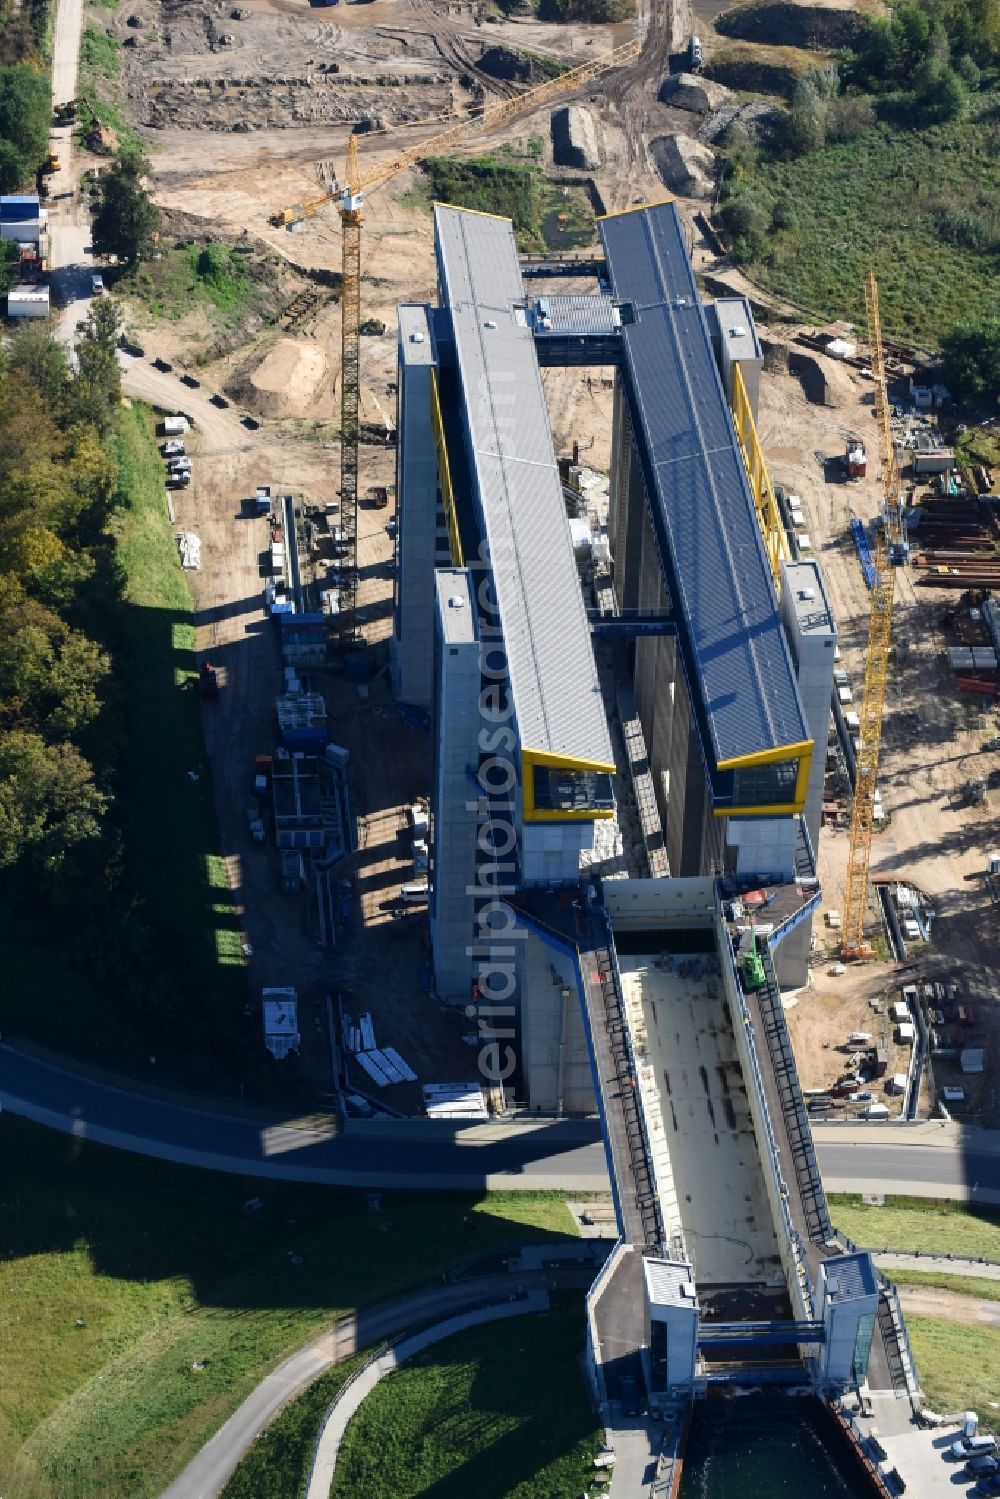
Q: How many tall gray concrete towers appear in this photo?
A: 4